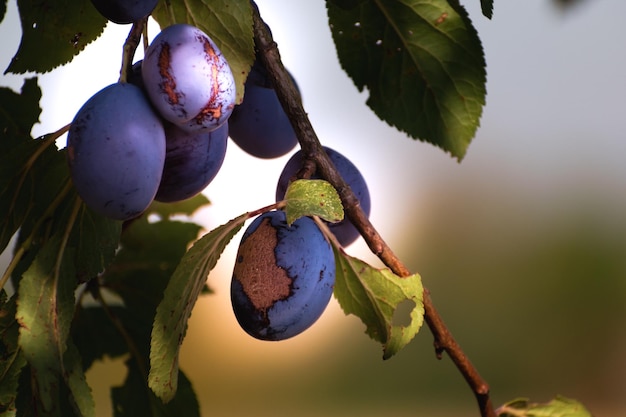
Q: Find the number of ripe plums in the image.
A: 7